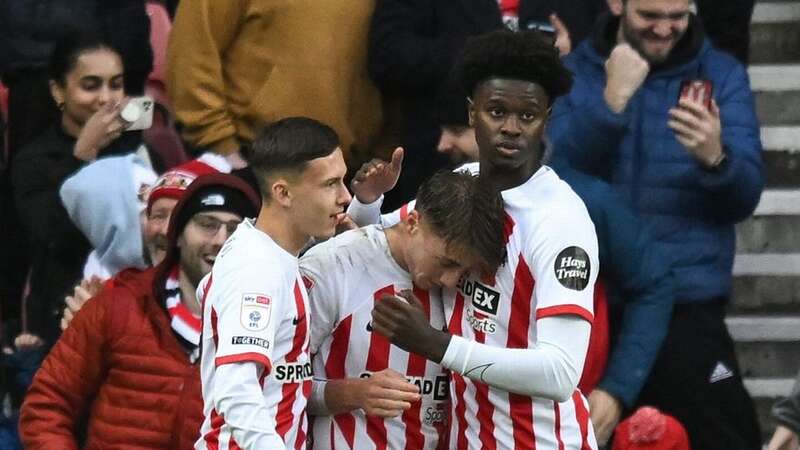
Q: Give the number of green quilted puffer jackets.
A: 0